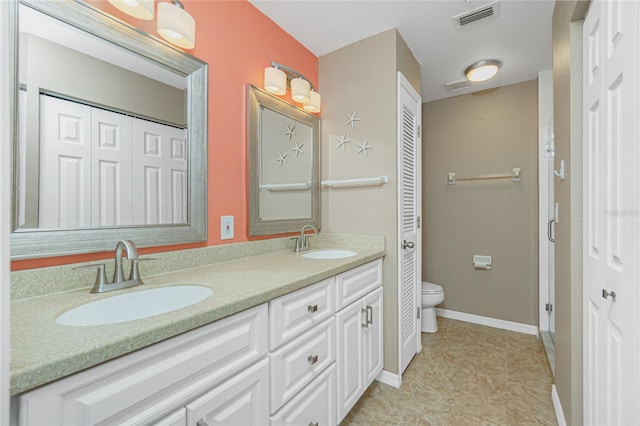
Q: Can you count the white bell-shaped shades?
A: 5